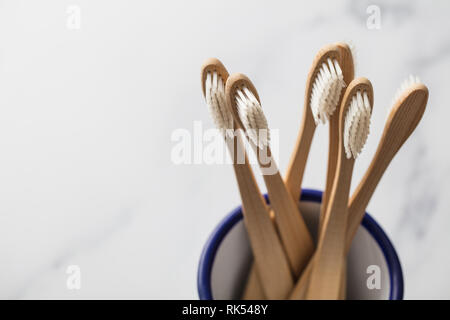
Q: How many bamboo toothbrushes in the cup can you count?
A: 6